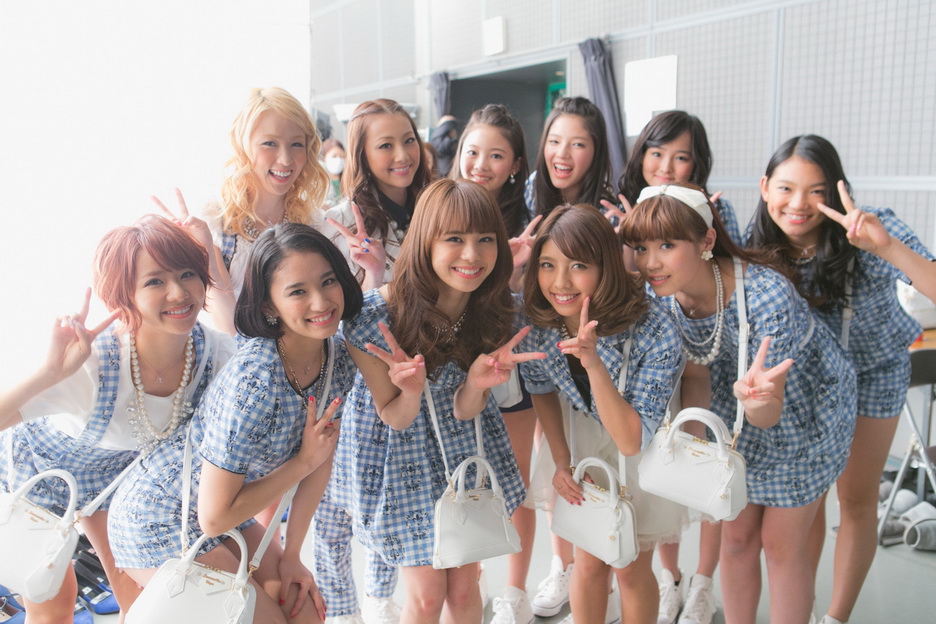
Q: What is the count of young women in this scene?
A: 11